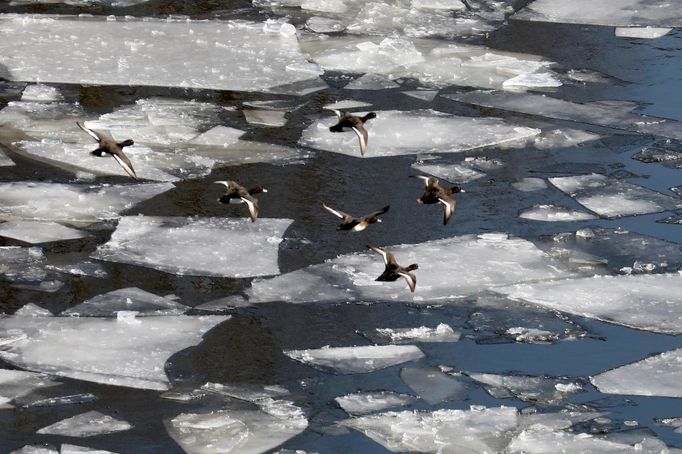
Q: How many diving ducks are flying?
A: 6